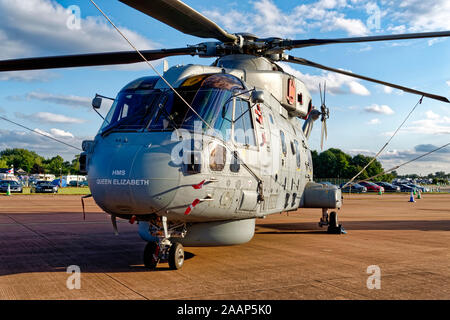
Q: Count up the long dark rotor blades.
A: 4